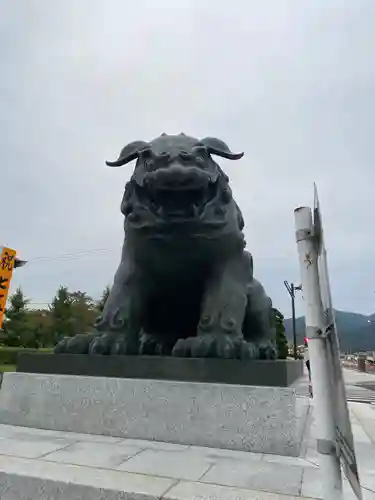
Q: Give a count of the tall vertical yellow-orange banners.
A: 1